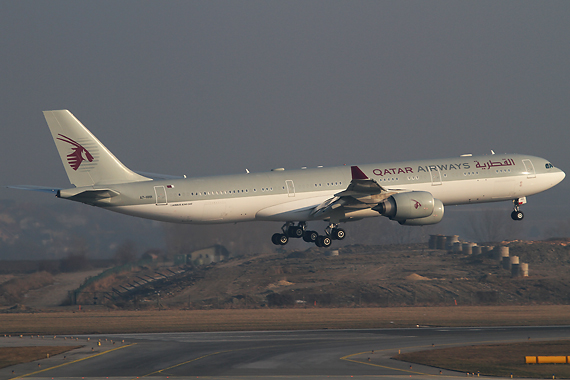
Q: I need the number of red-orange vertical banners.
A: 3